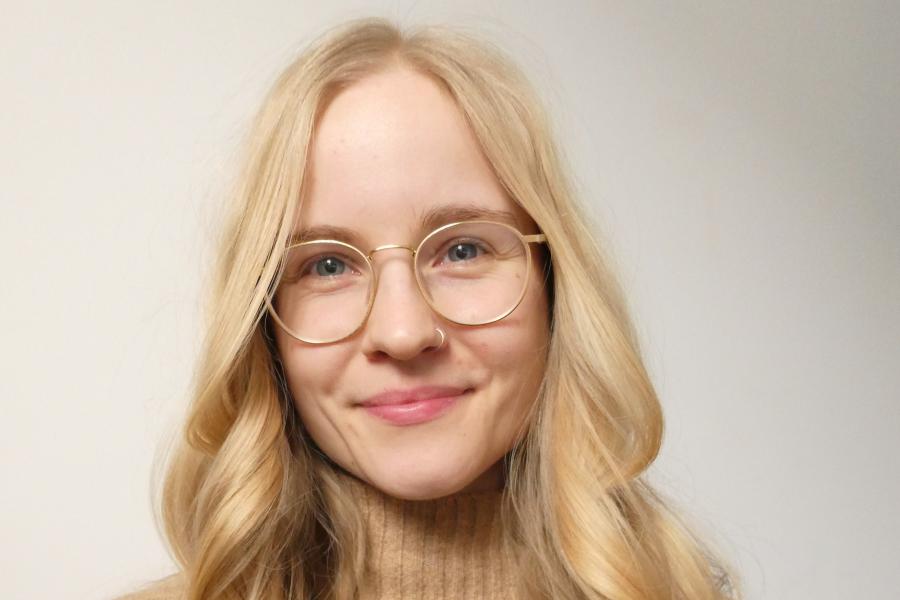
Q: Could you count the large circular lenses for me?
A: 2